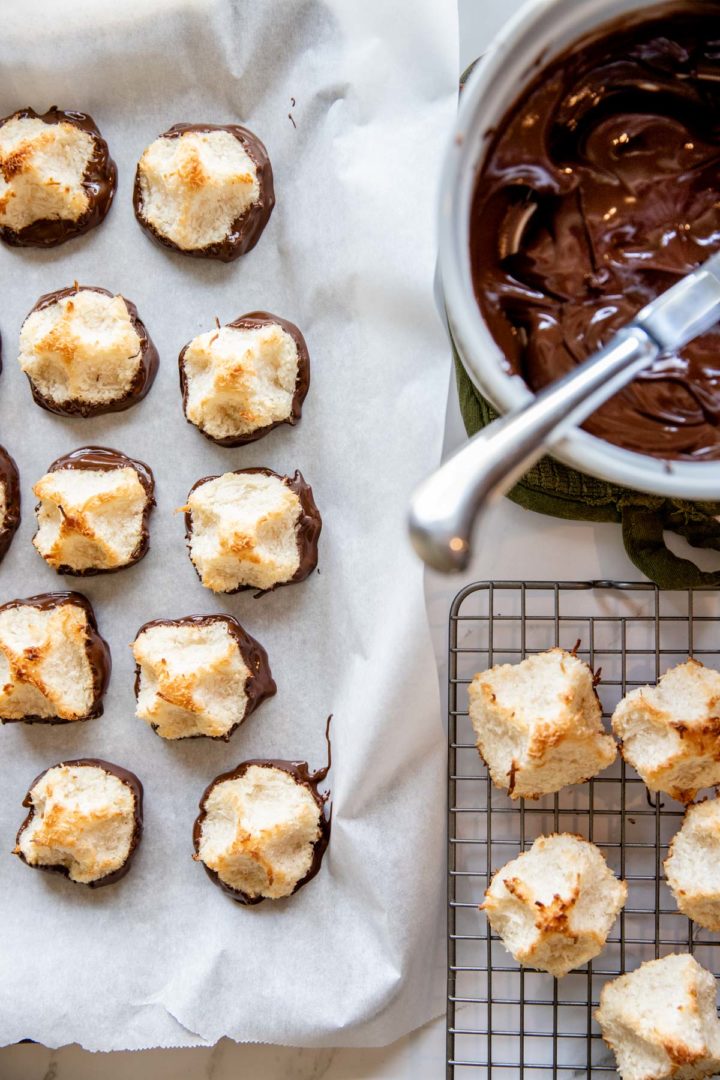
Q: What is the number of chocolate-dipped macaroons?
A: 11